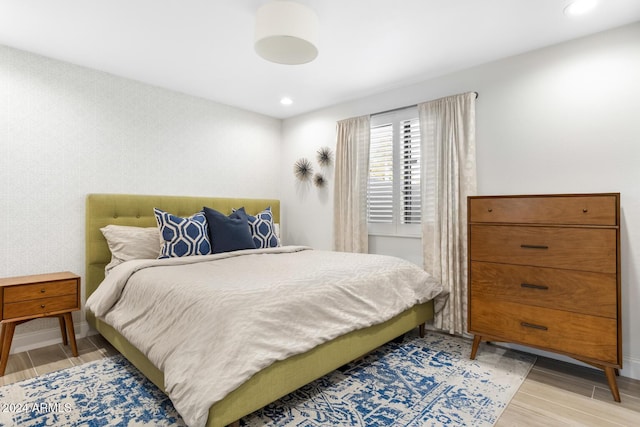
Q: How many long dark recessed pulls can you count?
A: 3